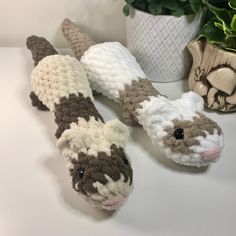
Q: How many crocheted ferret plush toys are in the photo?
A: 2